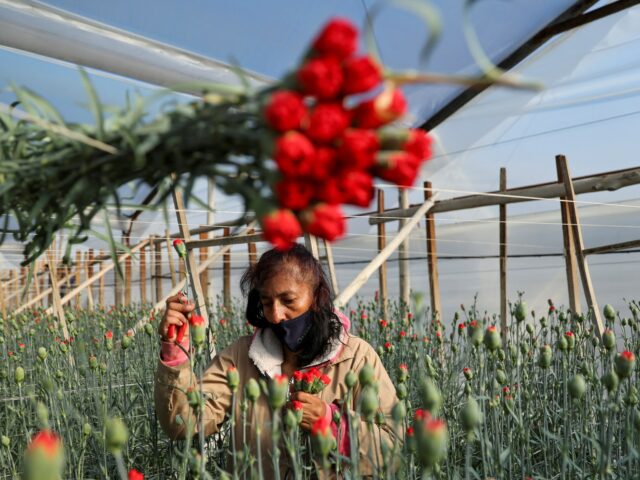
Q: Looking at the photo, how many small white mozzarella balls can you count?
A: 0